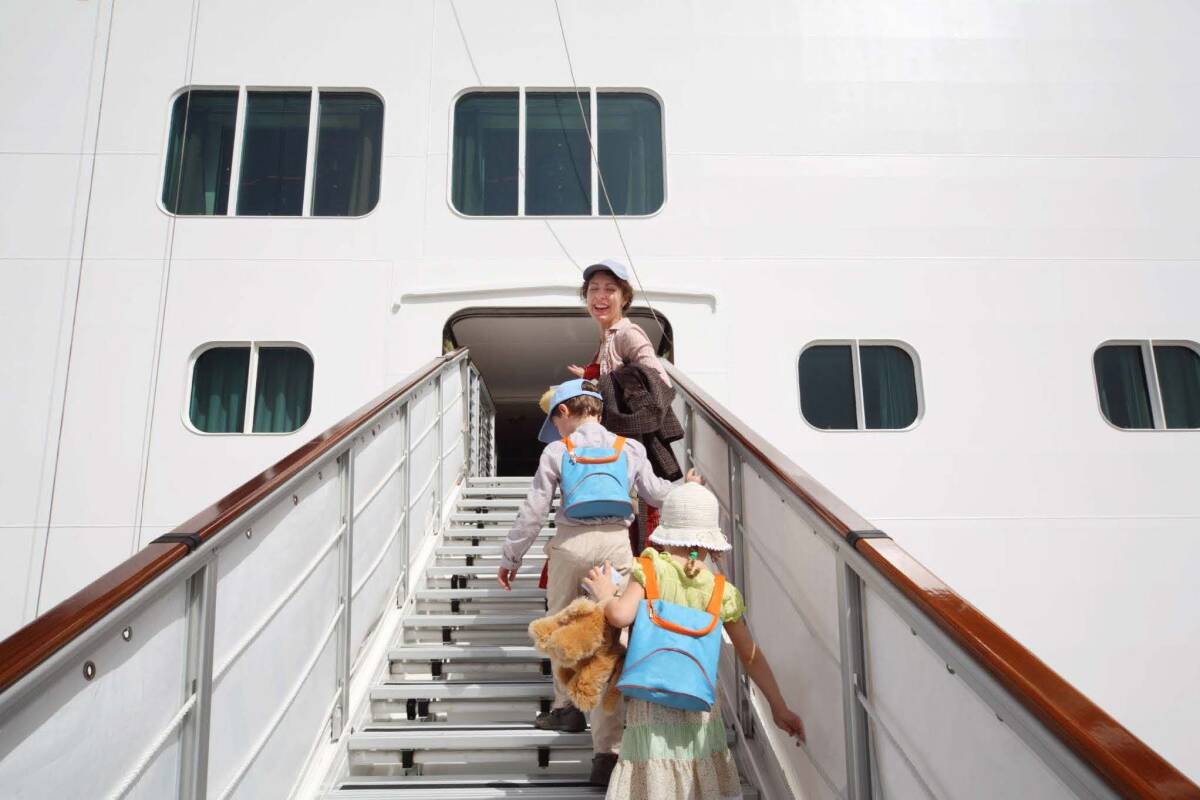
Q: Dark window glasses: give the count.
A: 12